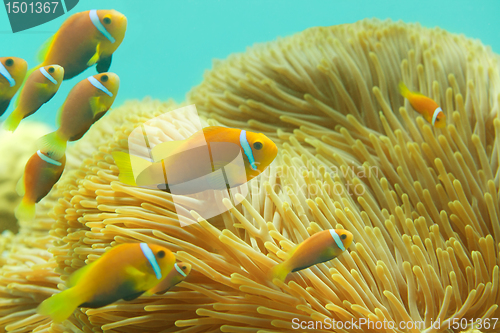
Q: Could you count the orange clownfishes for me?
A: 10